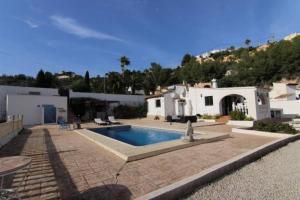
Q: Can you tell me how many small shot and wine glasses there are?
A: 0